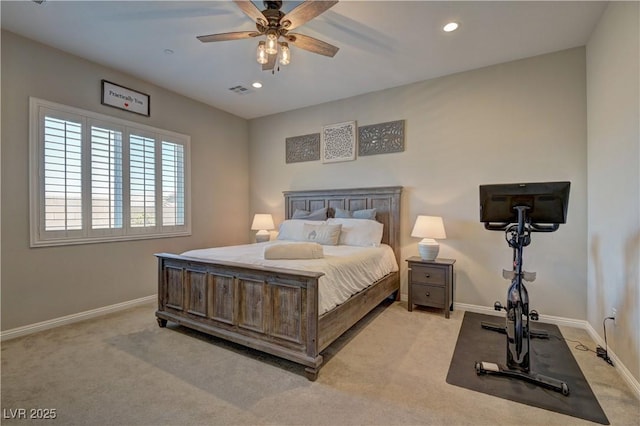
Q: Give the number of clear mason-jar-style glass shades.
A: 3